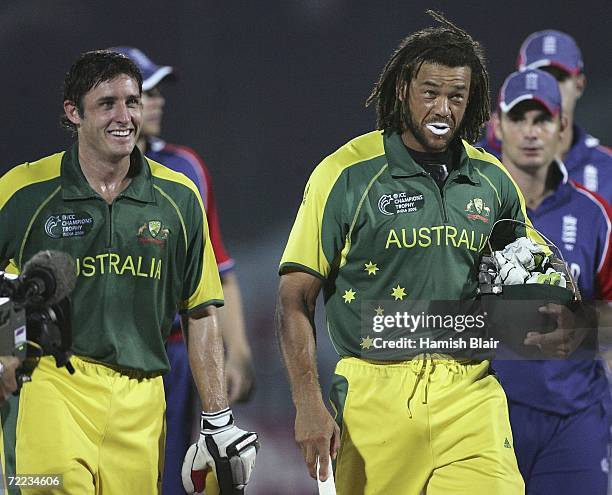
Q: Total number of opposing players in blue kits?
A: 3